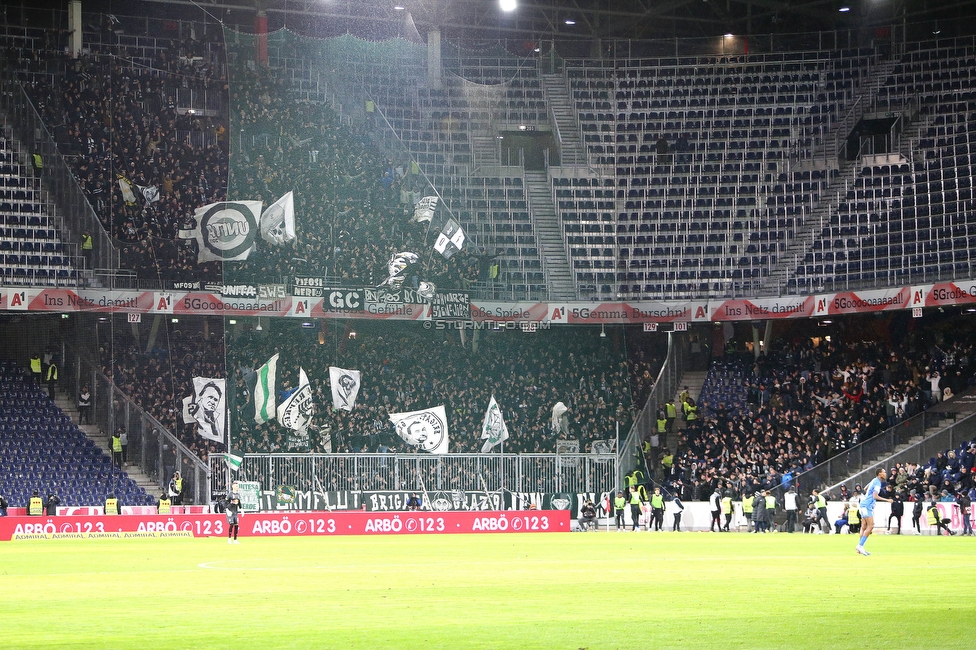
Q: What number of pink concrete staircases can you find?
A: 0